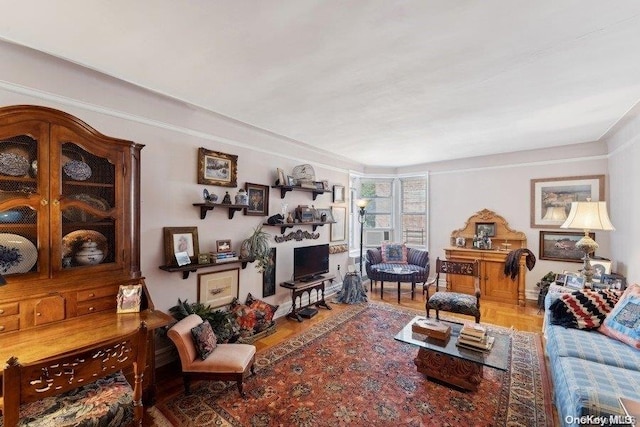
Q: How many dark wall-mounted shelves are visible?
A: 4